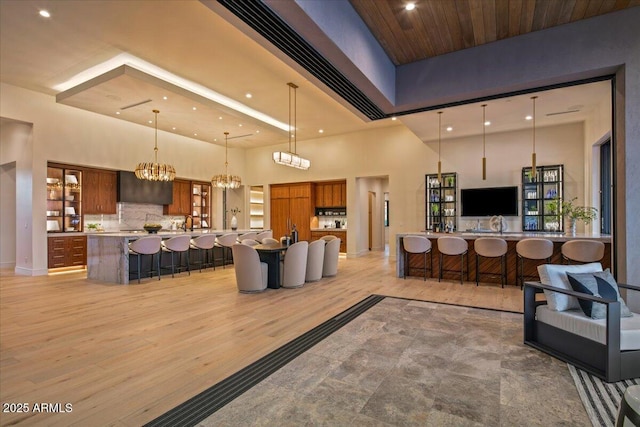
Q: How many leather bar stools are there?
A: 11